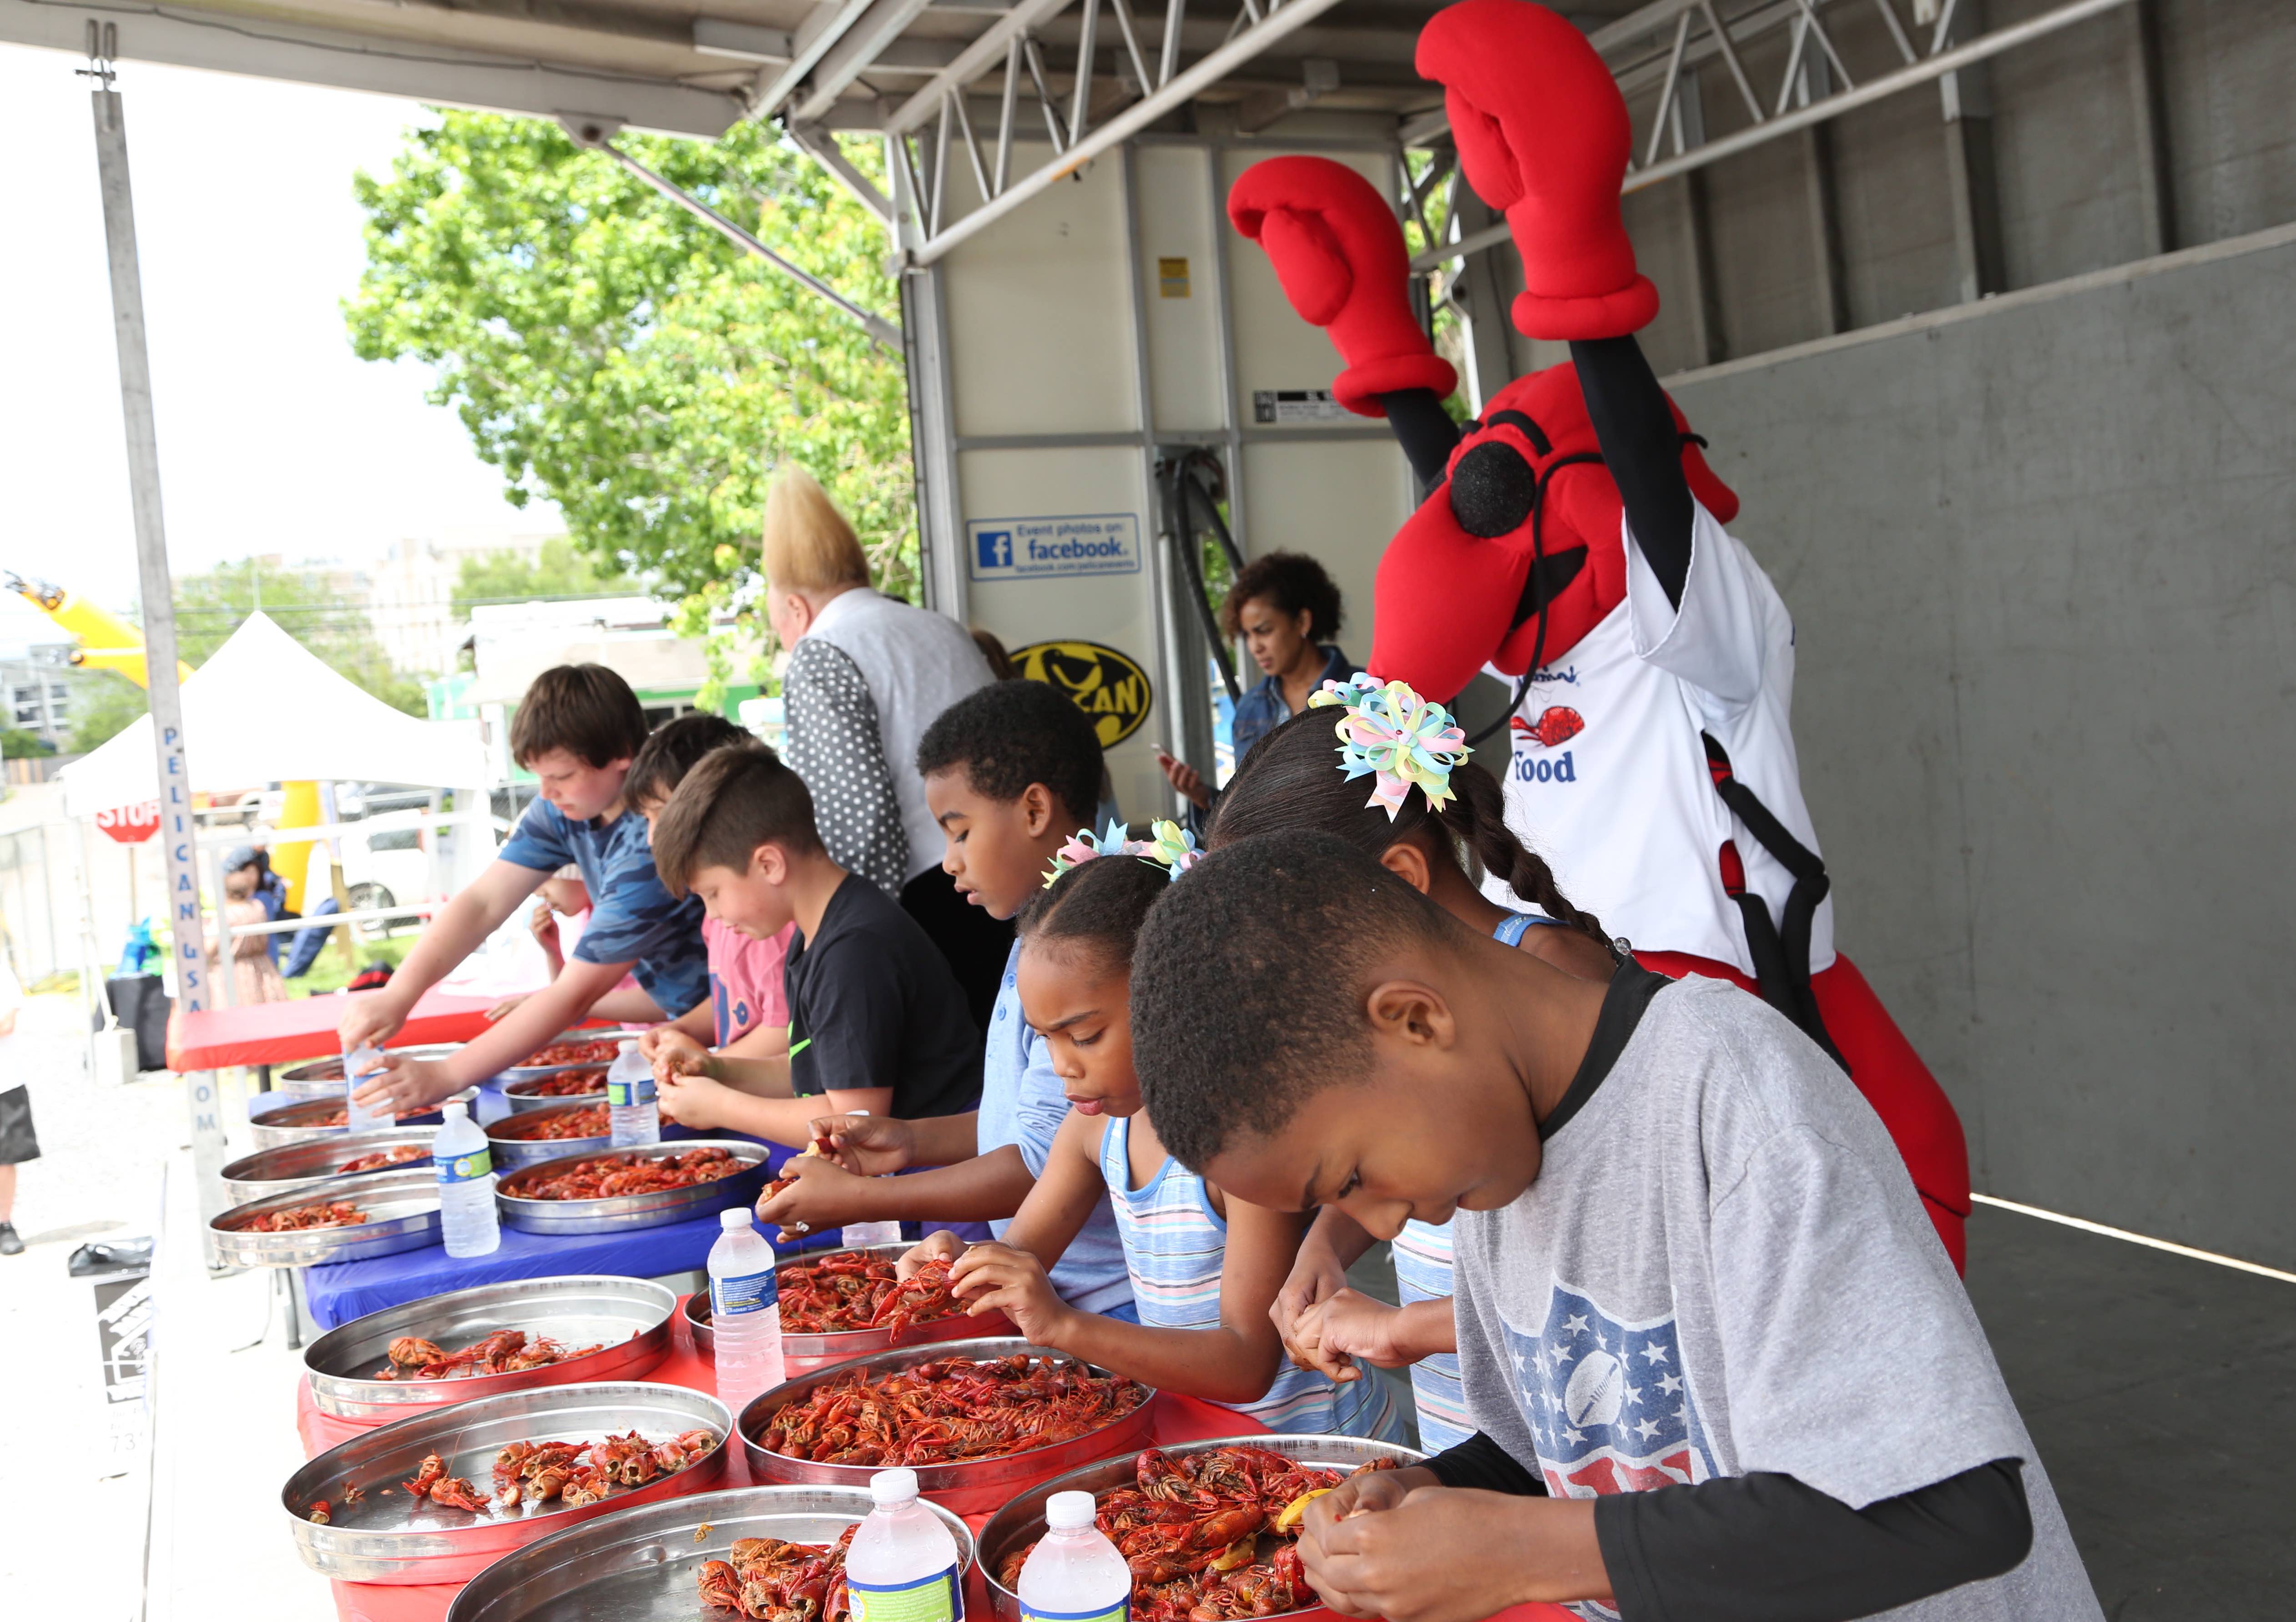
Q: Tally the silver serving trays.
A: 14